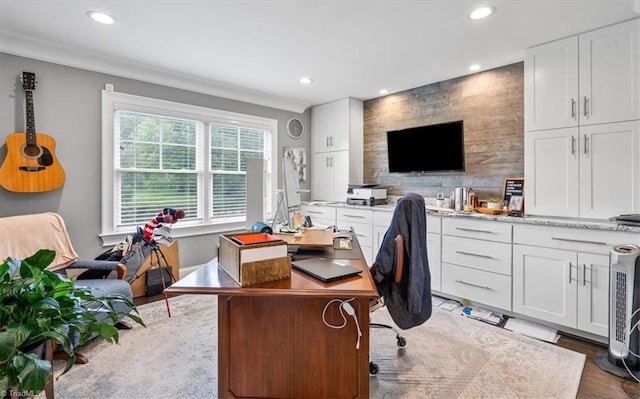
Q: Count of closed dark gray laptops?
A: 1